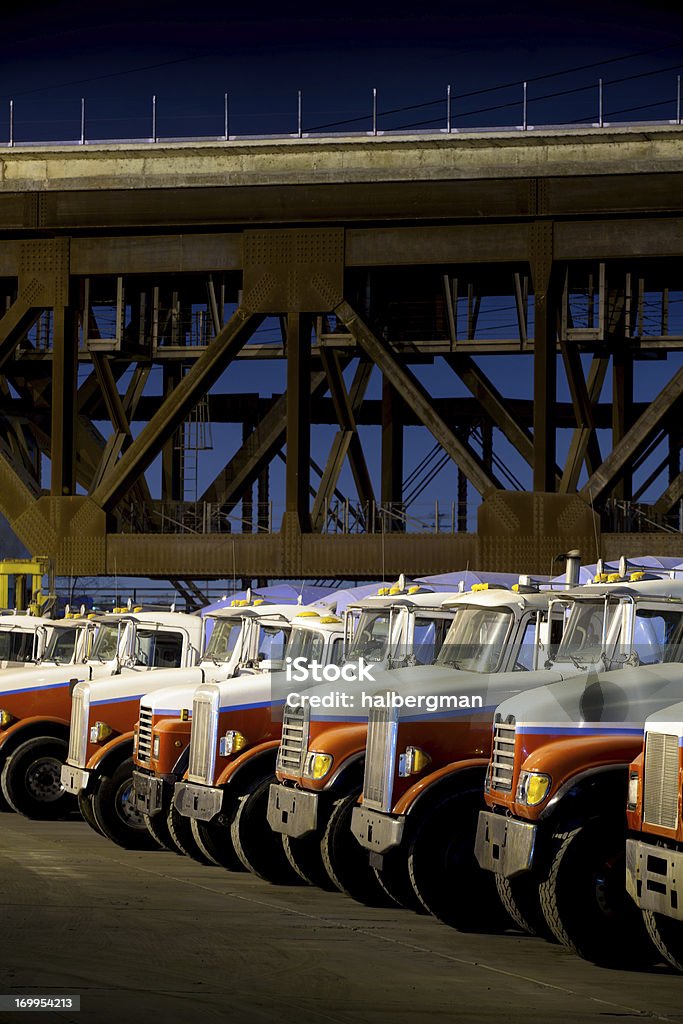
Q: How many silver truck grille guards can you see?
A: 7